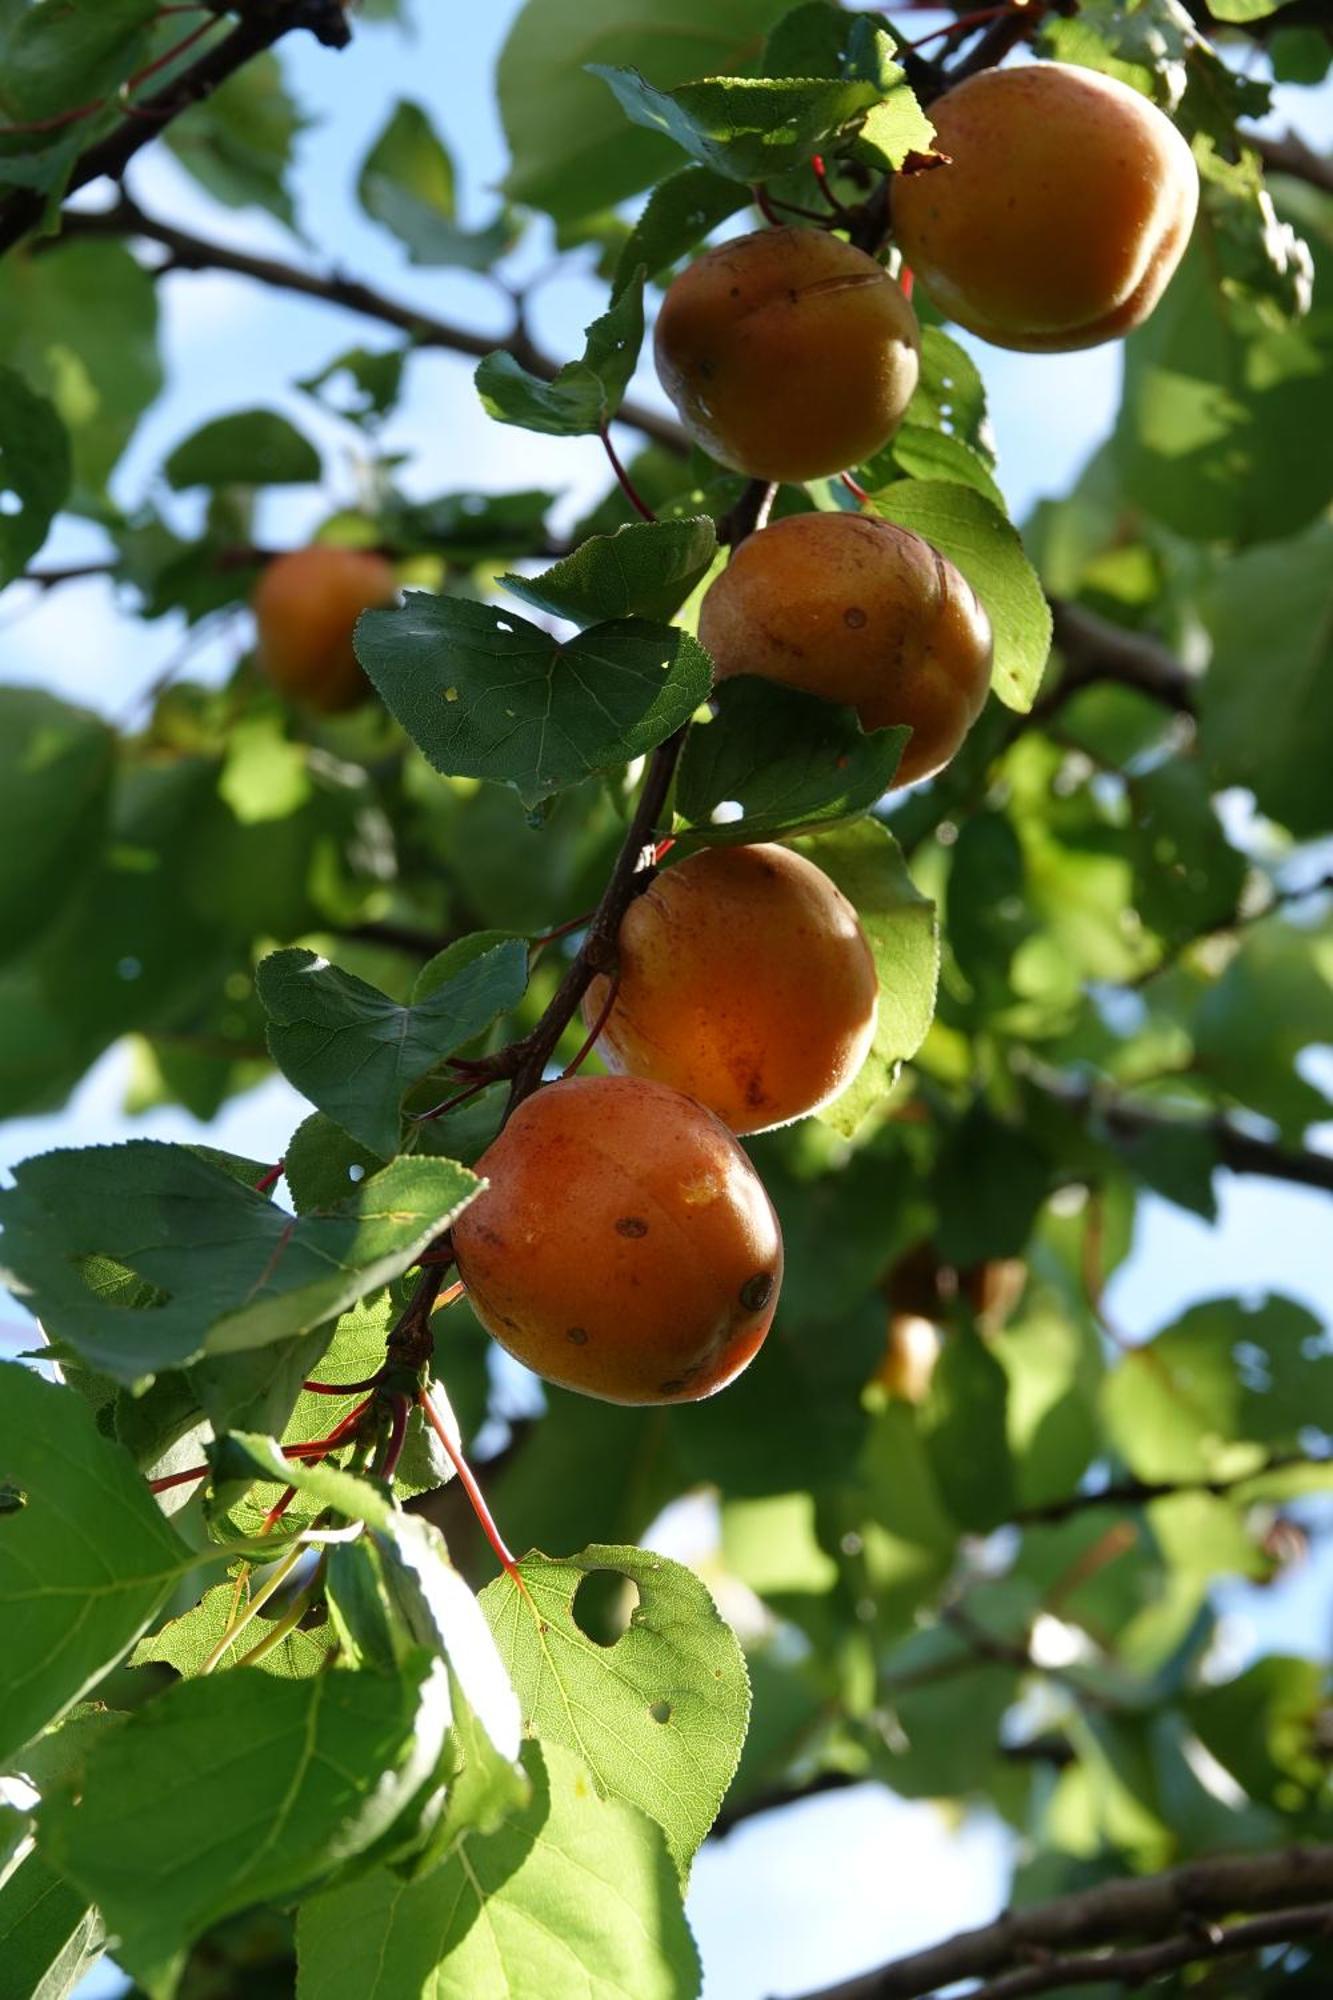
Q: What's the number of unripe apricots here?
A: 0